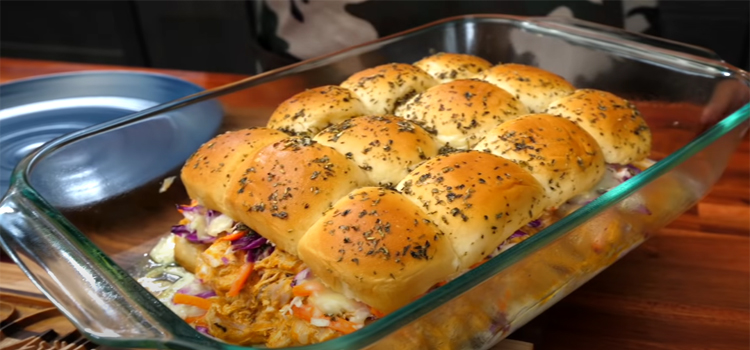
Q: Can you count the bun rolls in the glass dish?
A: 12